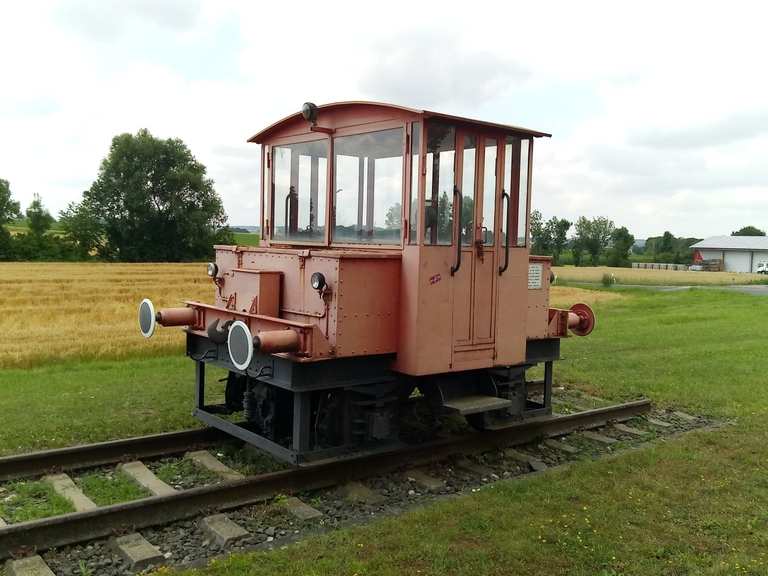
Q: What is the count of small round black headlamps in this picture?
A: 3